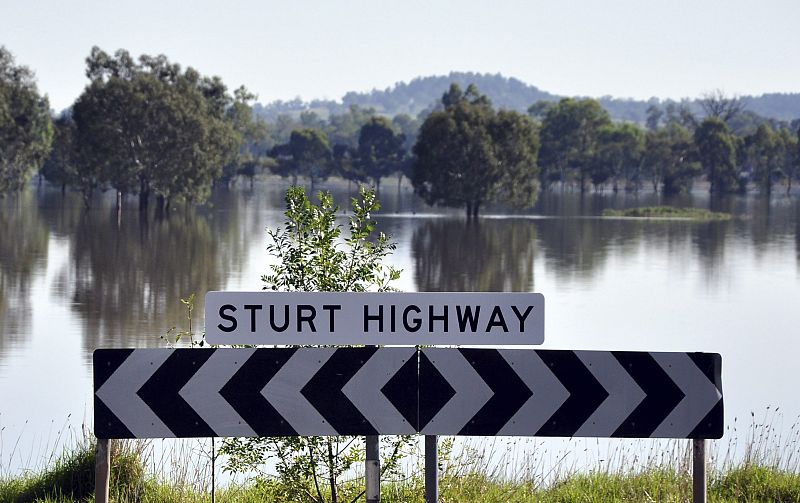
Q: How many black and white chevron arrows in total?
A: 14